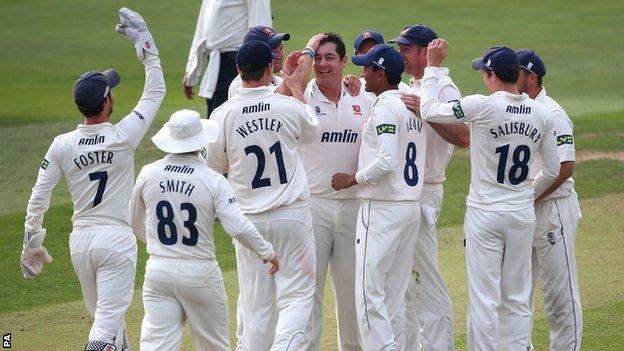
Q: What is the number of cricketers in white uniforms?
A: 10